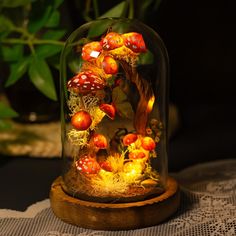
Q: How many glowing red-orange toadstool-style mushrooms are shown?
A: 13